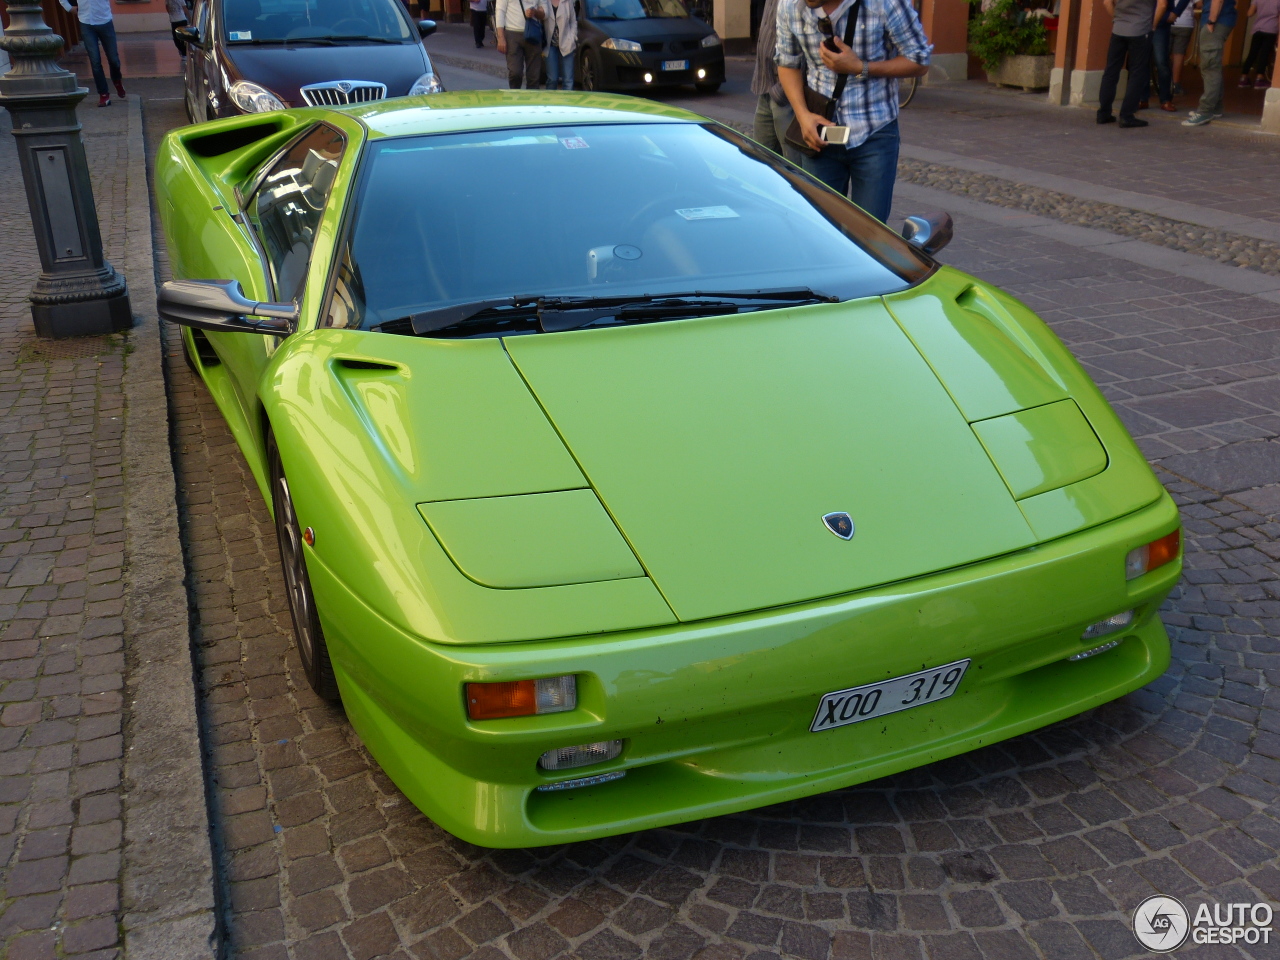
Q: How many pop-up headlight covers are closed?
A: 2